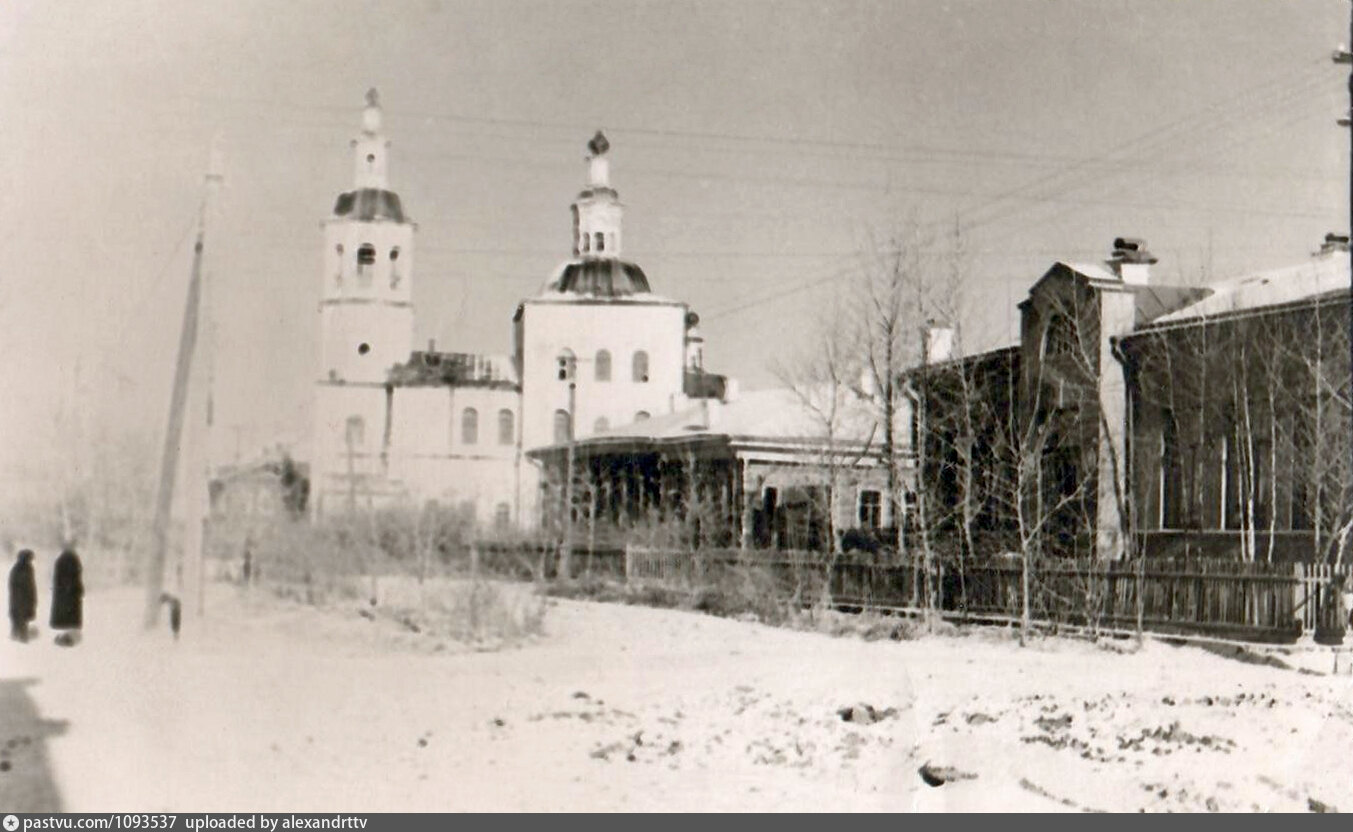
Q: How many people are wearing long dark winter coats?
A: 2